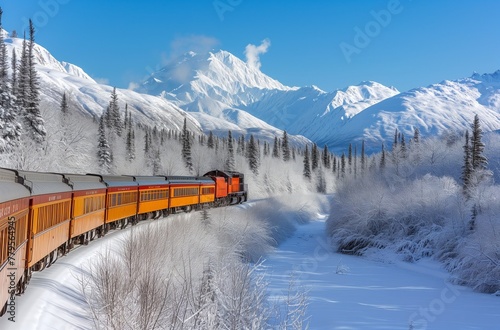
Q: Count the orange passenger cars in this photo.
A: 7